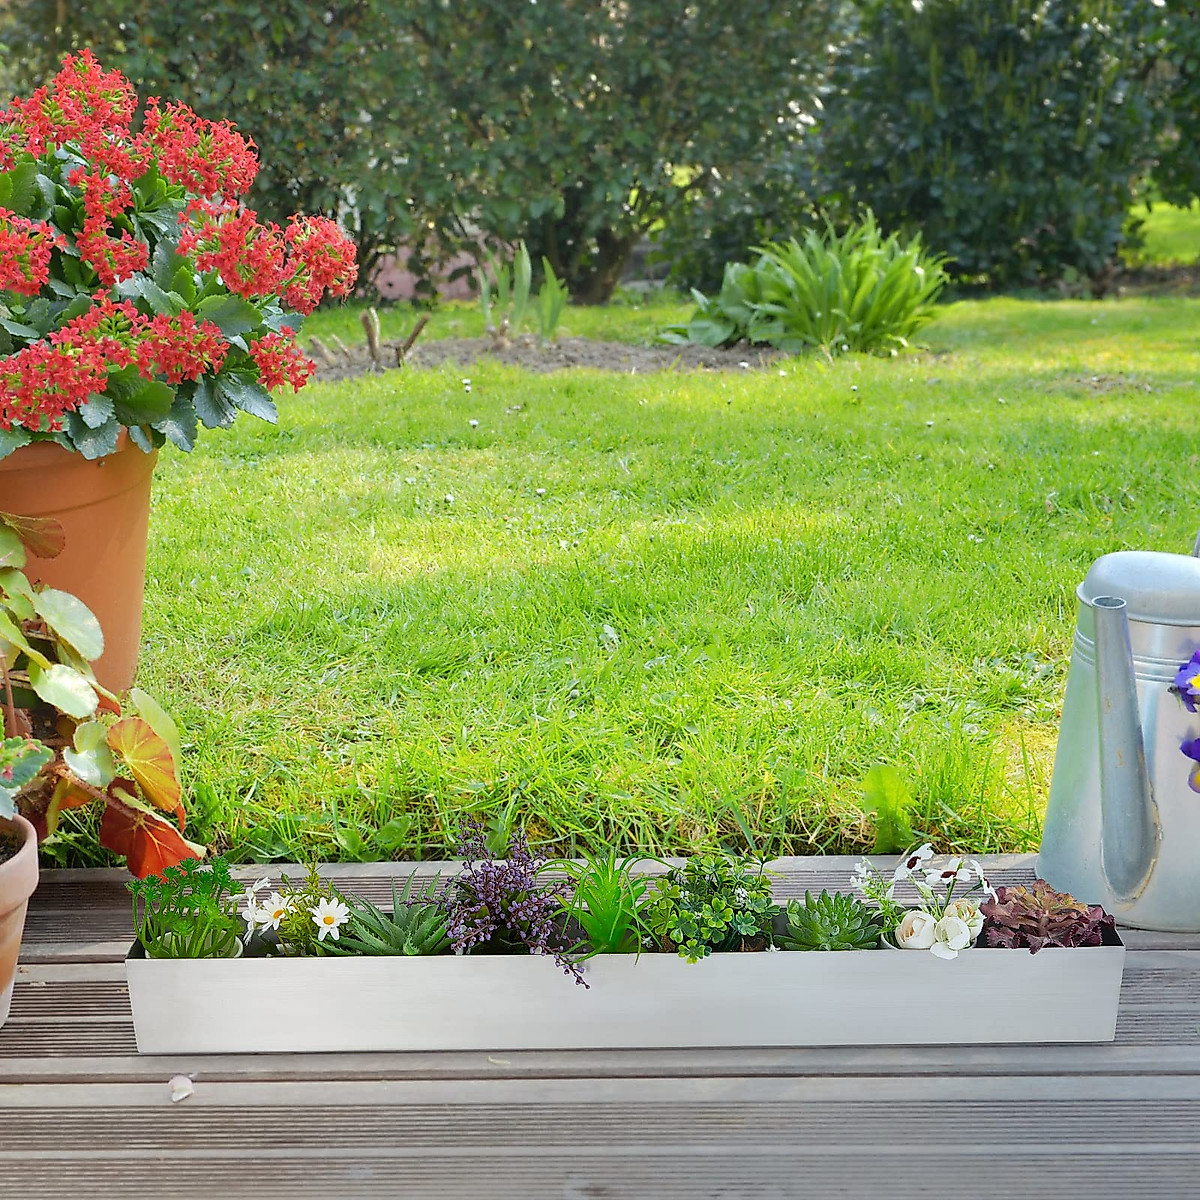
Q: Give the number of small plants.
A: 9